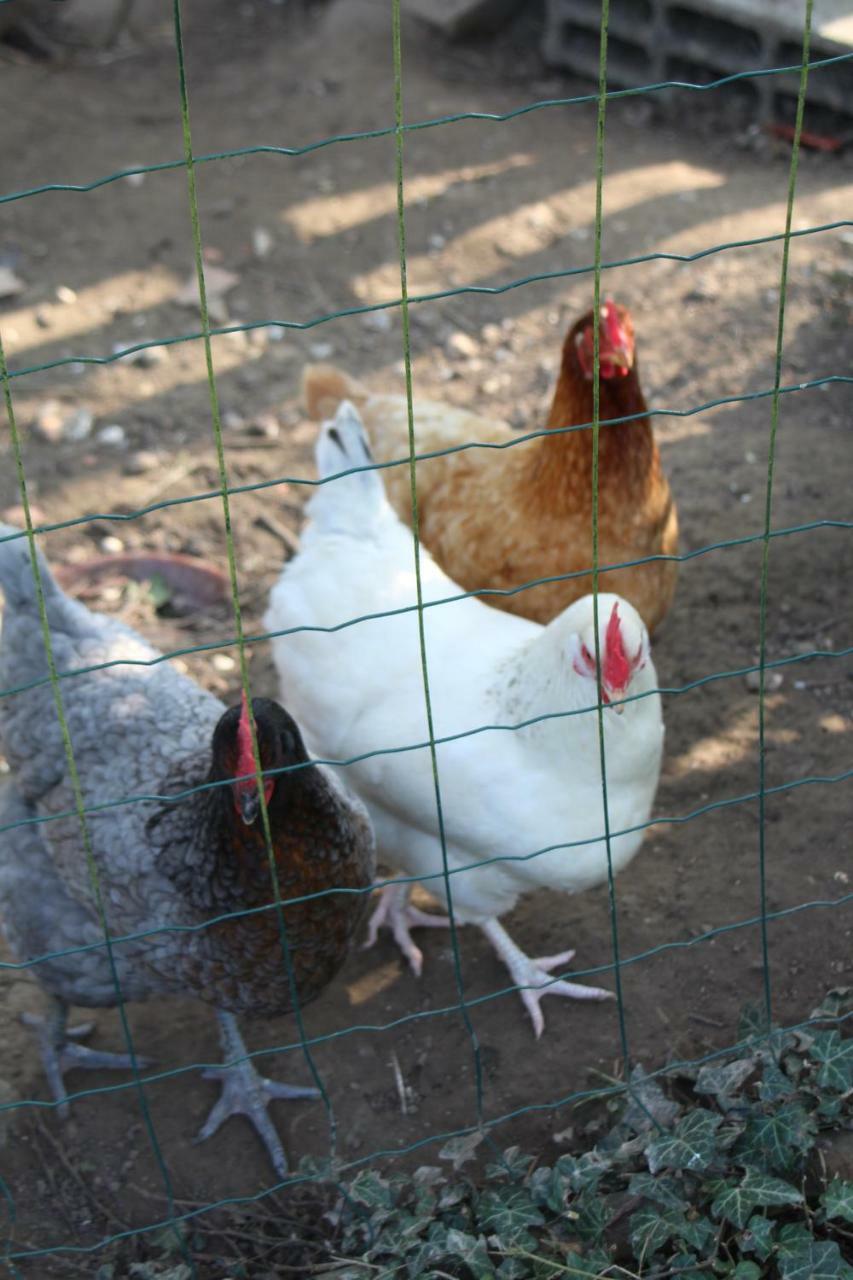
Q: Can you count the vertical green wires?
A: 5